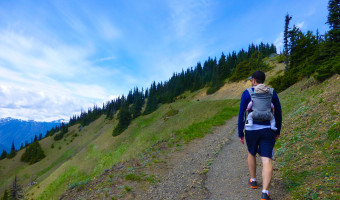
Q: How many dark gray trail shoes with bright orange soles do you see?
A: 2